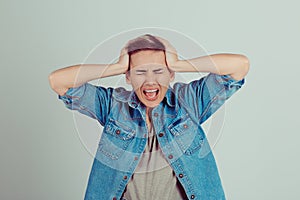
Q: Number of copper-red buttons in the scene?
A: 11